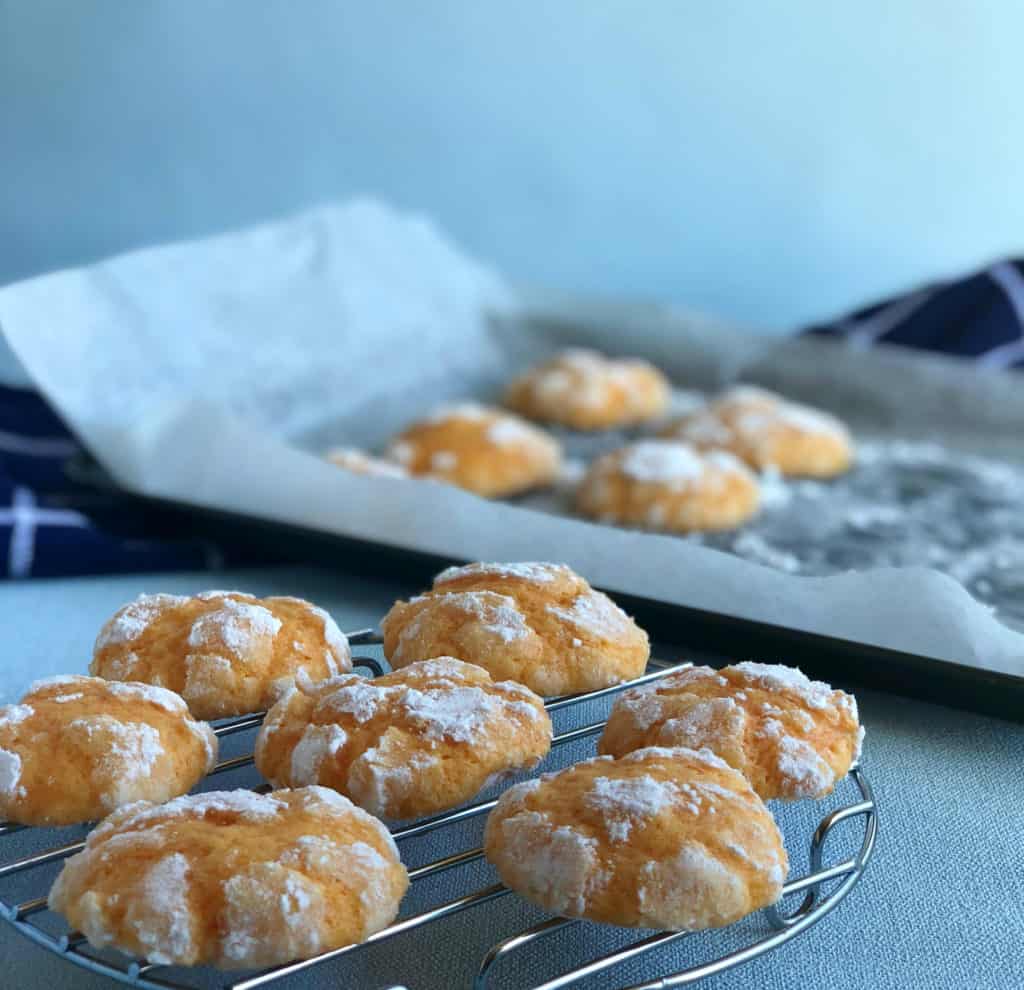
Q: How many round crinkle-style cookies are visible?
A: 12